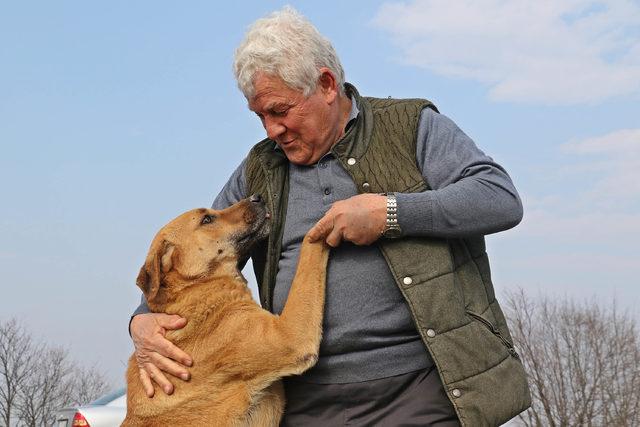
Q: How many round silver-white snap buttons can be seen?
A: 5